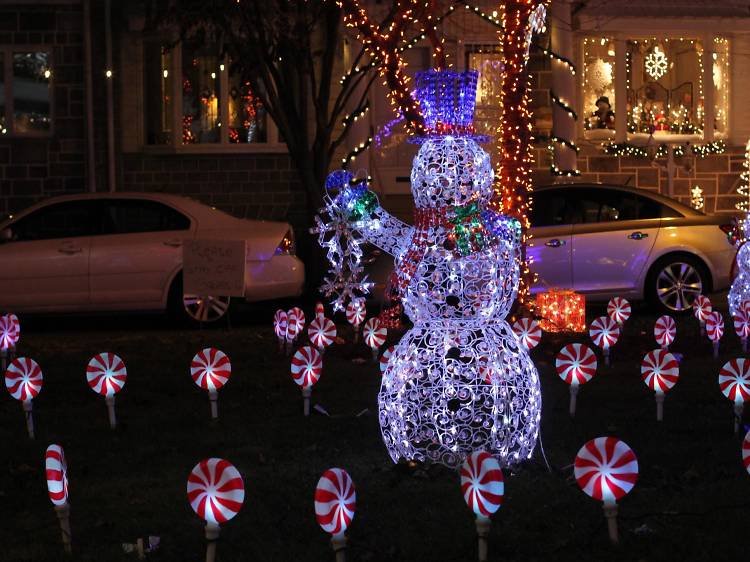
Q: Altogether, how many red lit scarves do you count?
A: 1